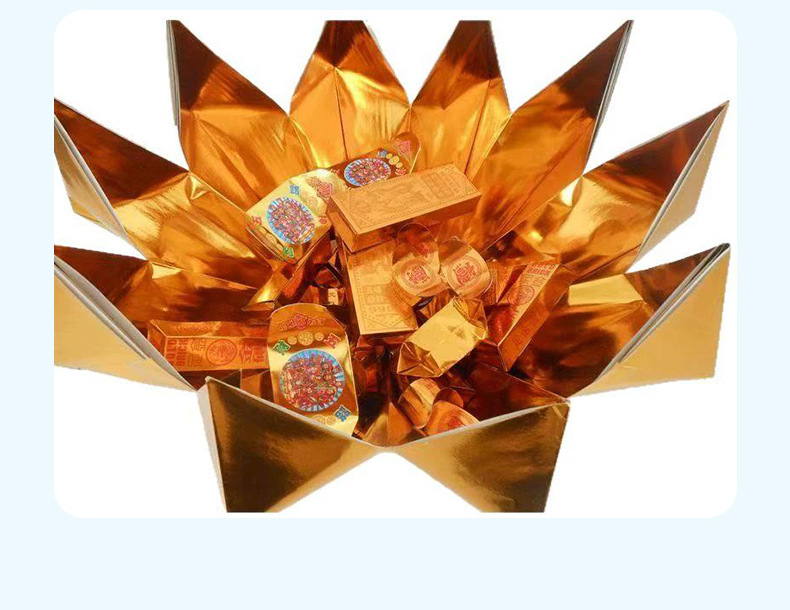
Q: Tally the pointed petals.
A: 10